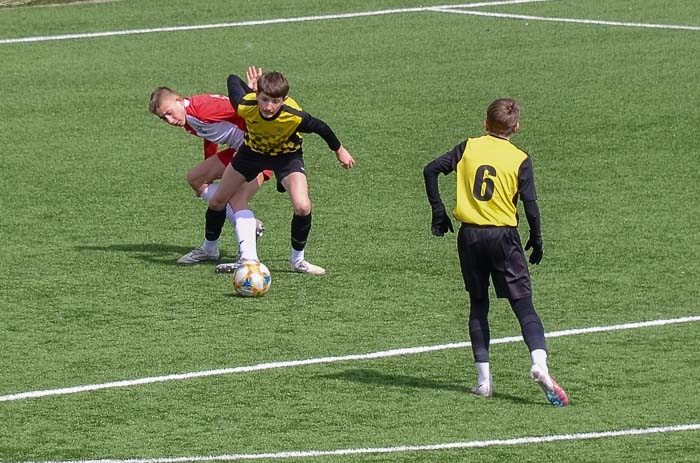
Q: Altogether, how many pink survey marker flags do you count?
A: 0